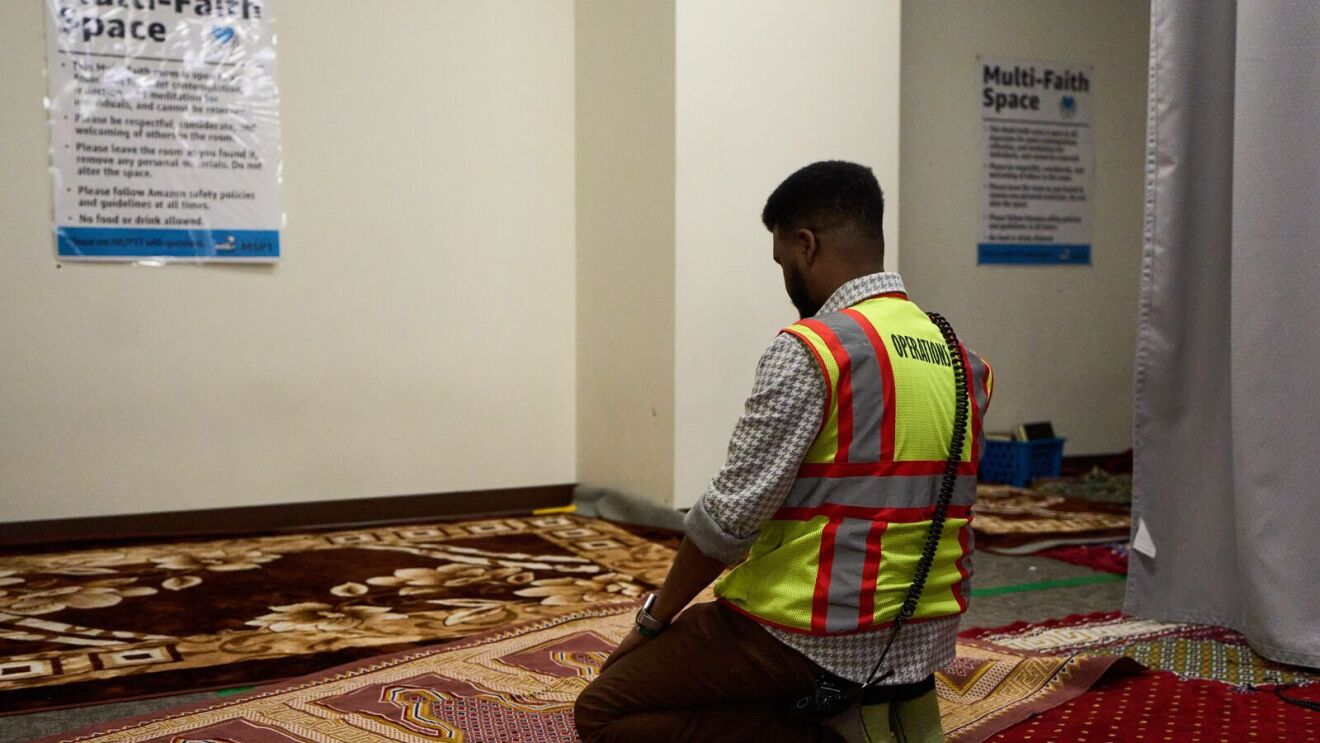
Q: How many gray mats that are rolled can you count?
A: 1